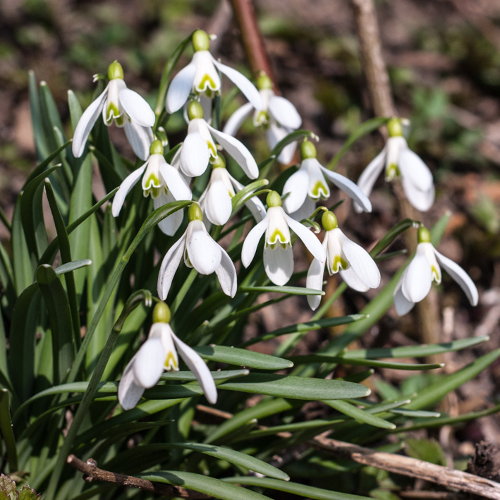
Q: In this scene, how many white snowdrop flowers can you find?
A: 13